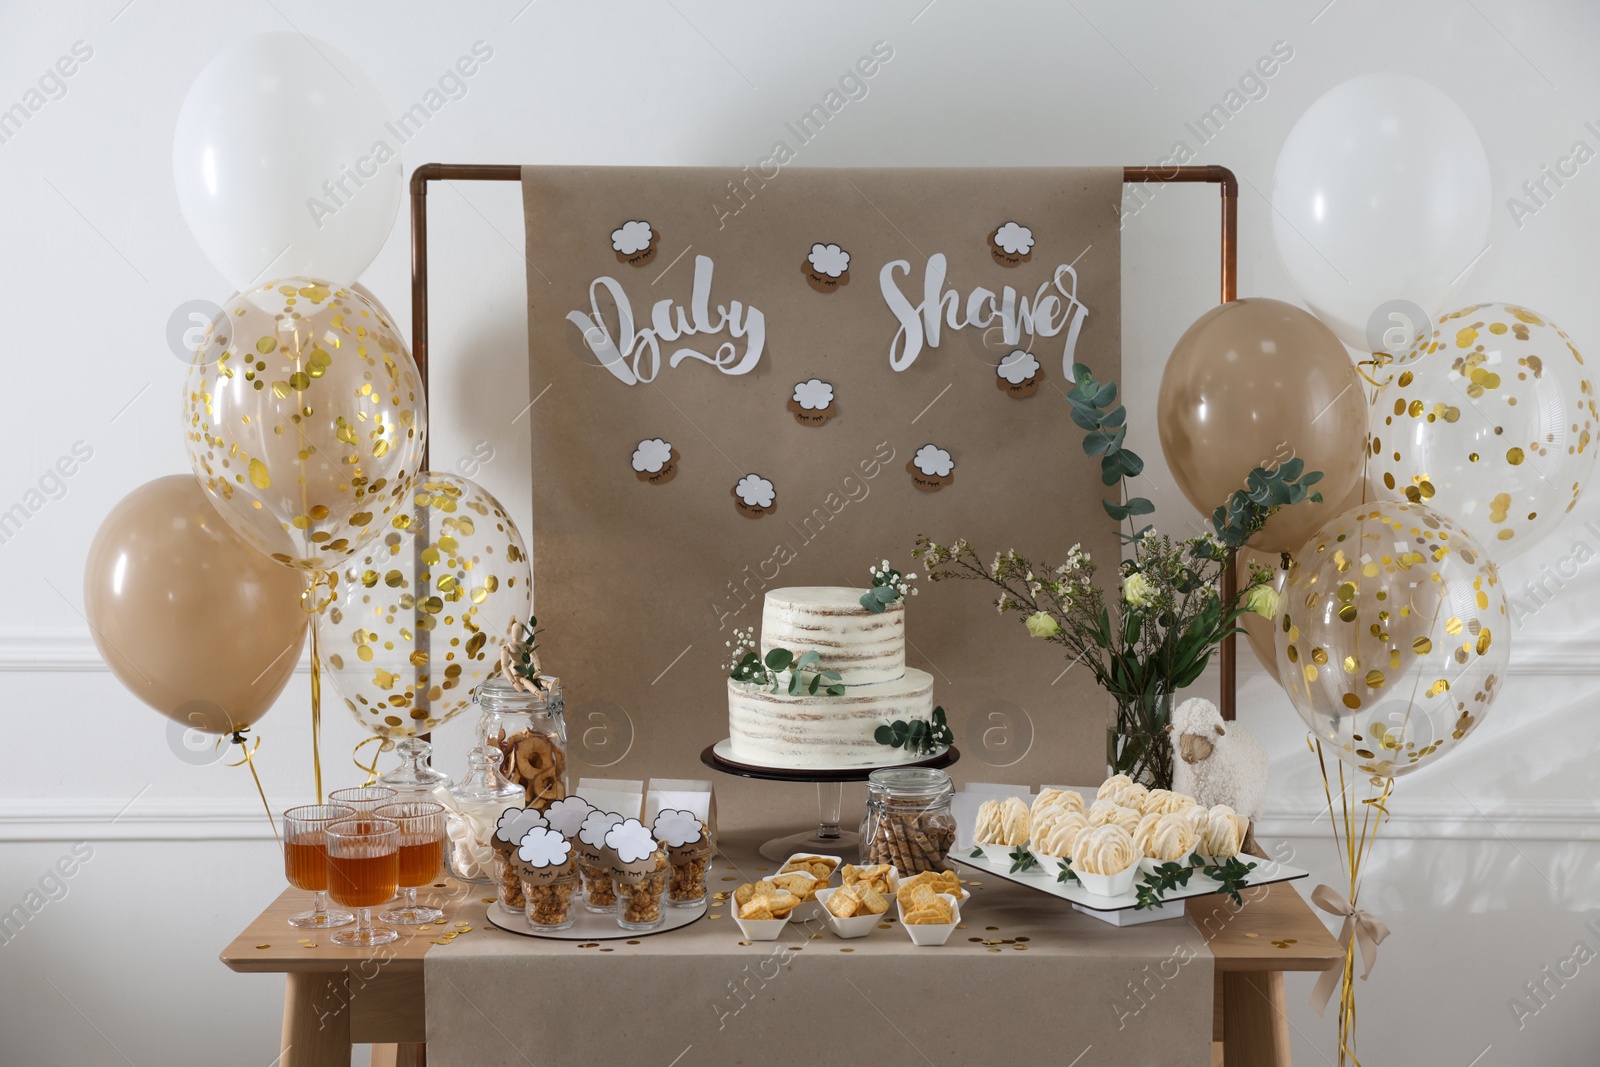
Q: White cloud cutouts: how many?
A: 14